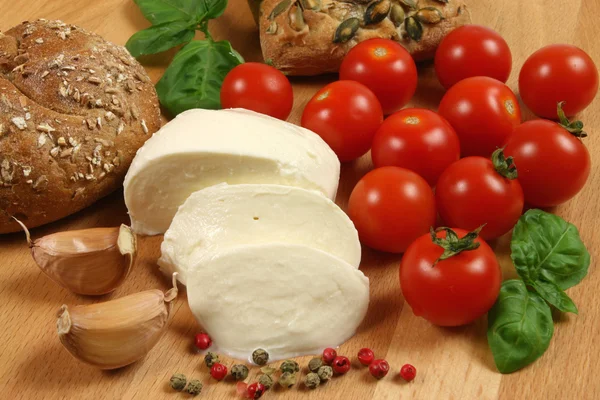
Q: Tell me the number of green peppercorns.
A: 11